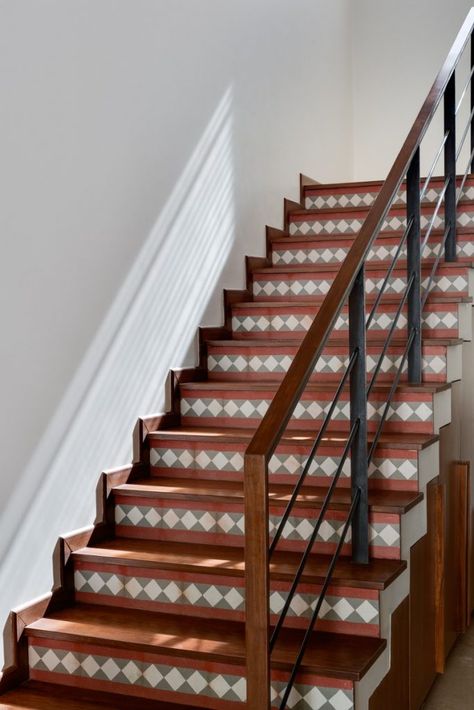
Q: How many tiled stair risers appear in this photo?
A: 11